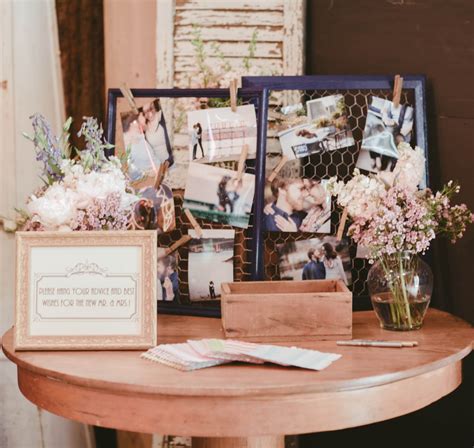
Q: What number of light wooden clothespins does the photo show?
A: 9